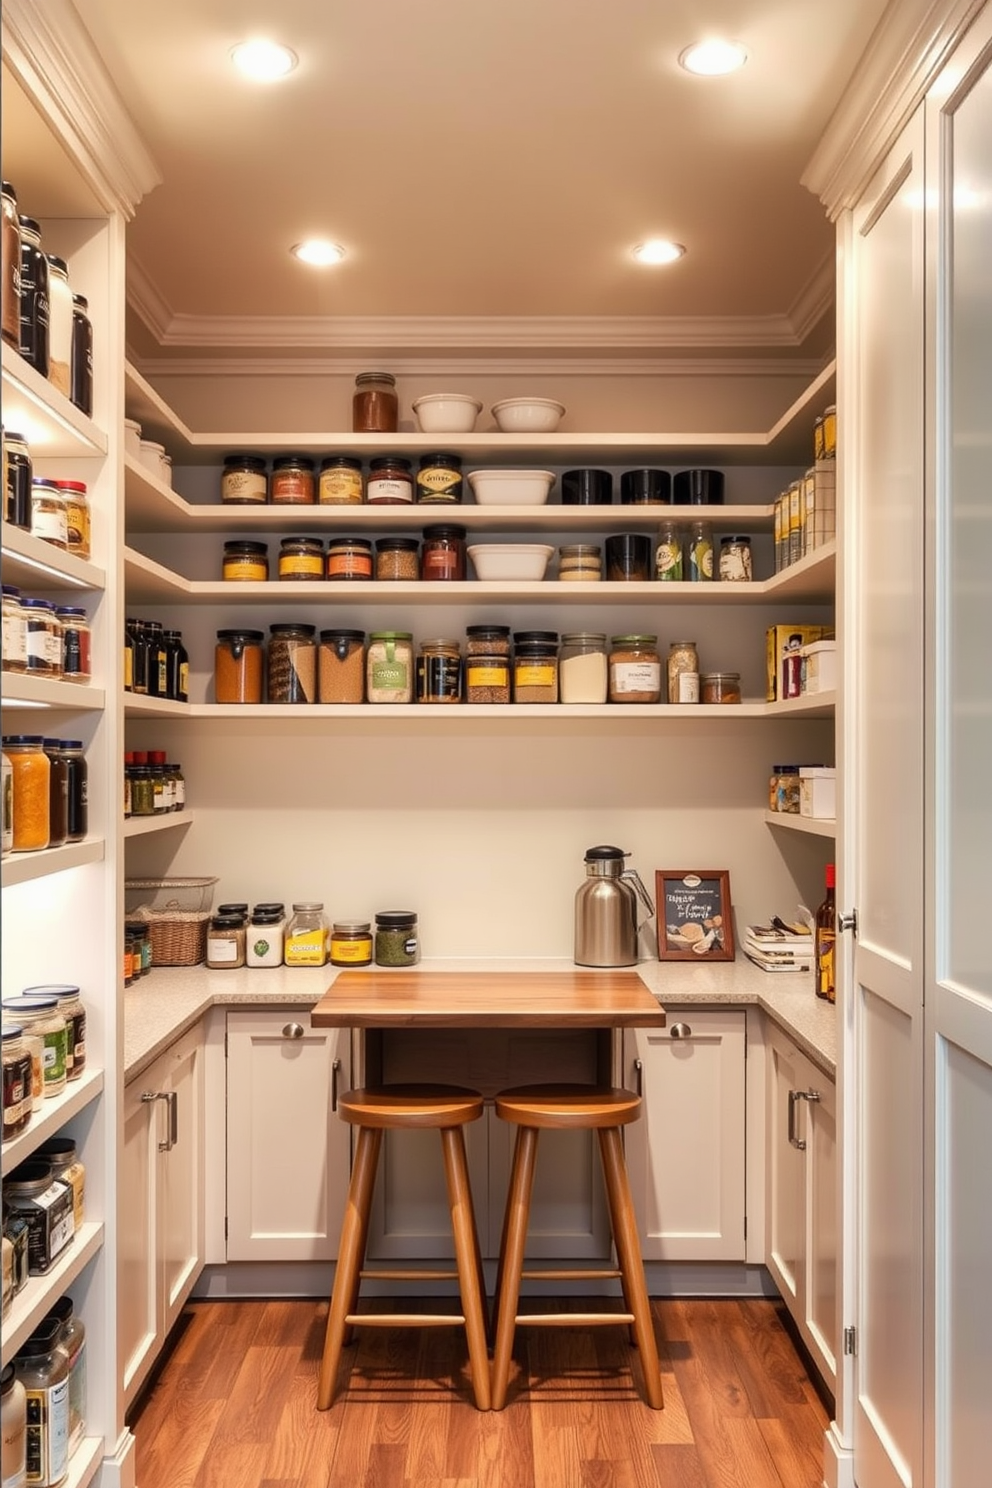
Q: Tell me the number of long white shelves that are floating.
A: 4